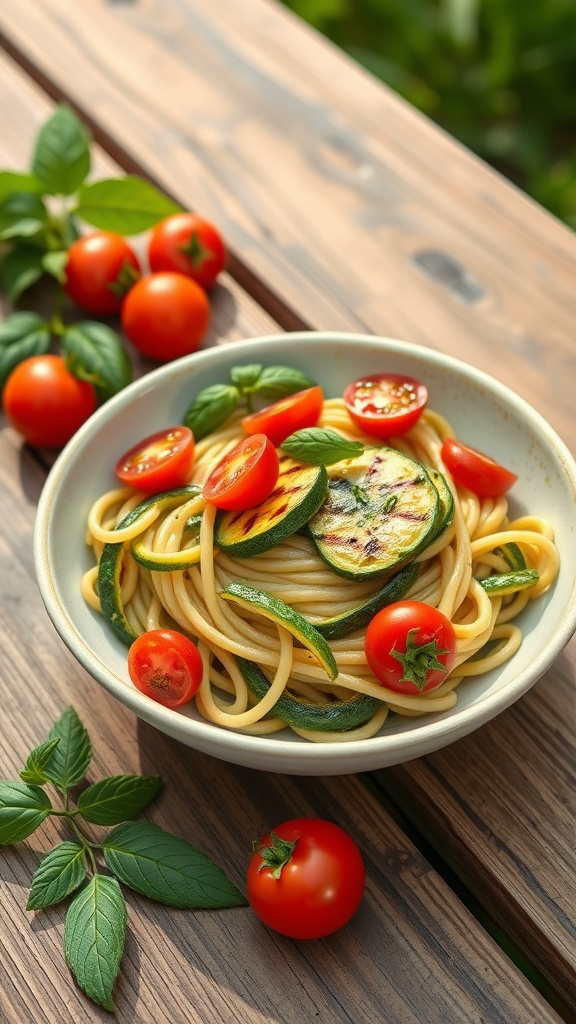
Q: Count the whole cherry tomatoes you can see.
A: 6